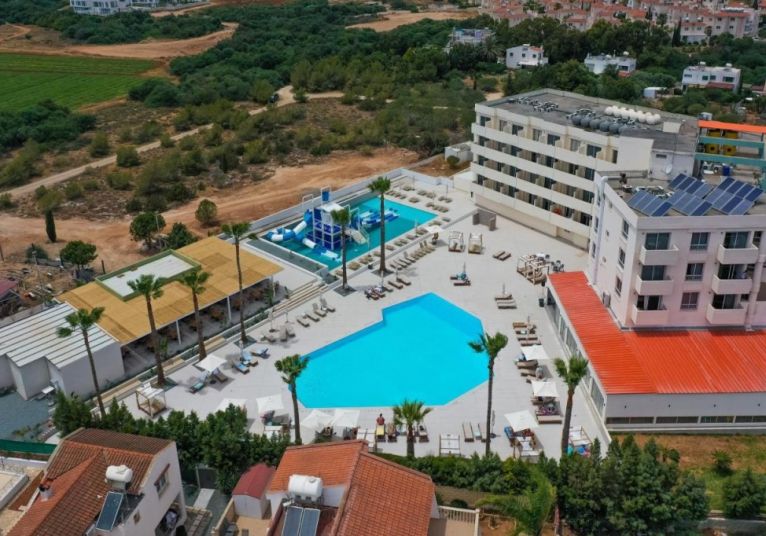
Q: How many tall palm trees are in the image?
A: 10